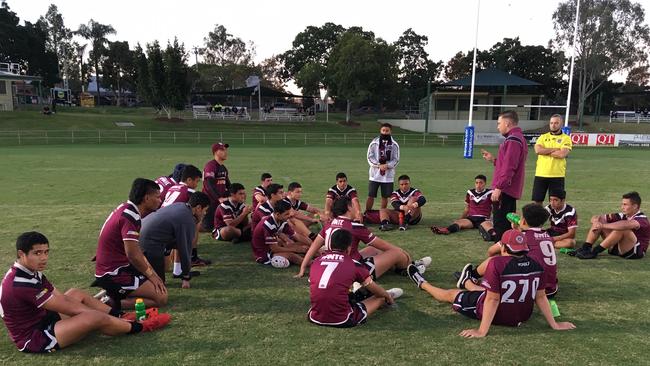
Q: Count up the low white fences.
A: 1